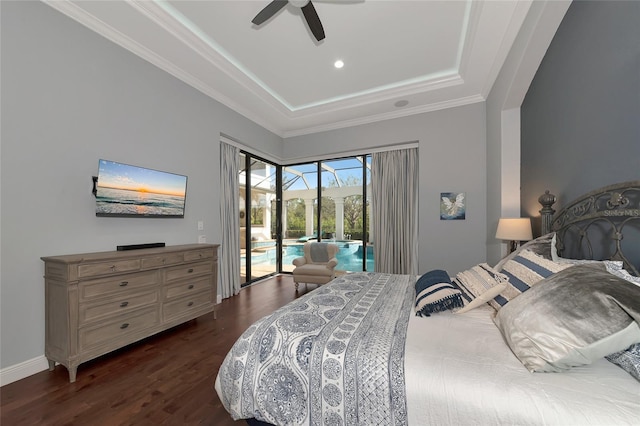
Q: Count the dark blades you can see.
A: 2